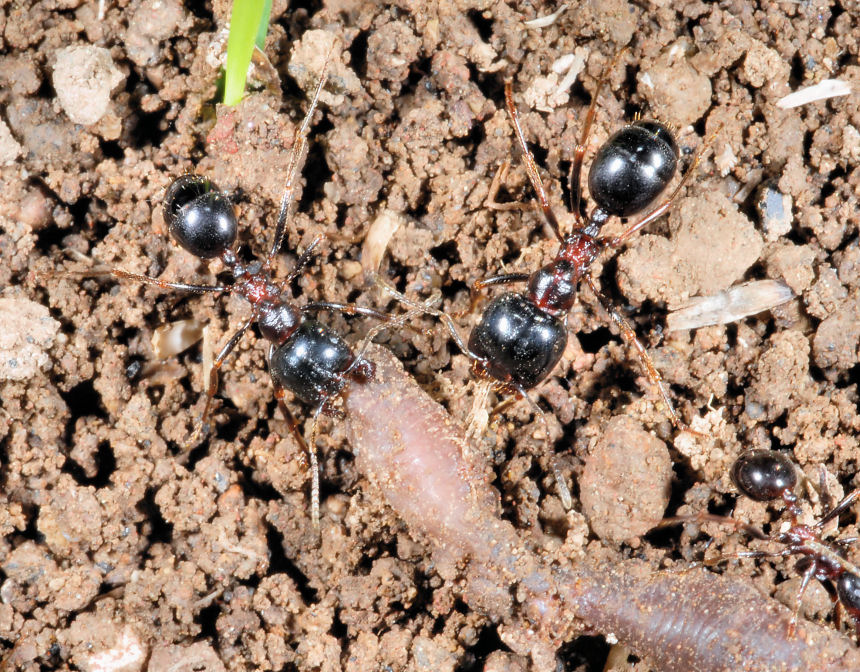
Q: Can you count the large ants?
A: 2